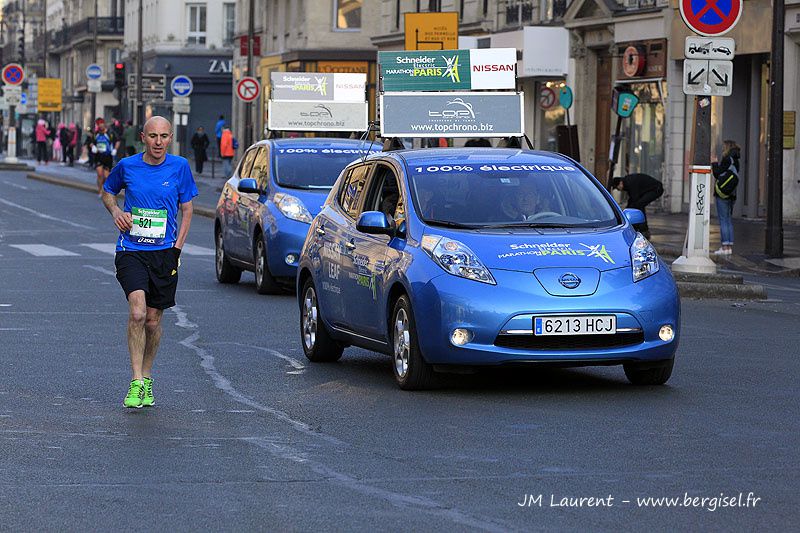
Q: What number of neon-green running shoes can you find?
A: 2